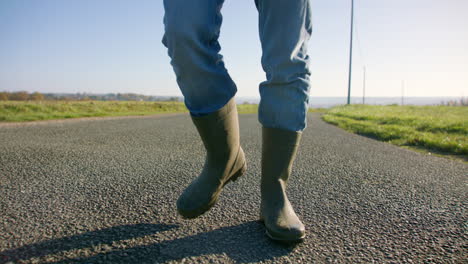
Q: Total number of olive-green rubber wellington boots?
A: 2